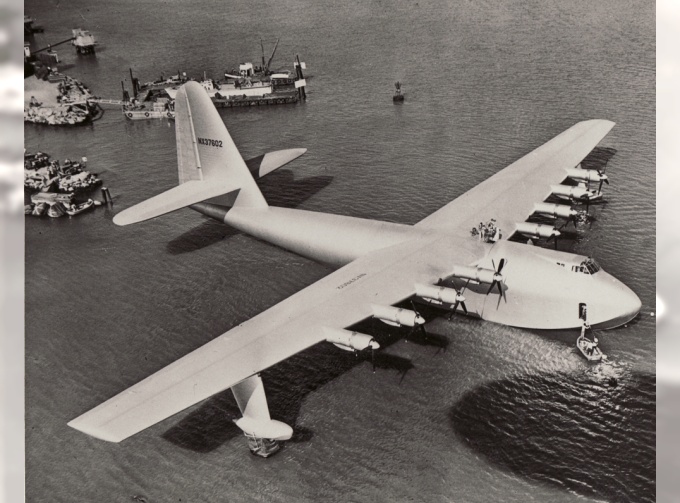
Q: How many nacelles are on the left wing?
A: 4